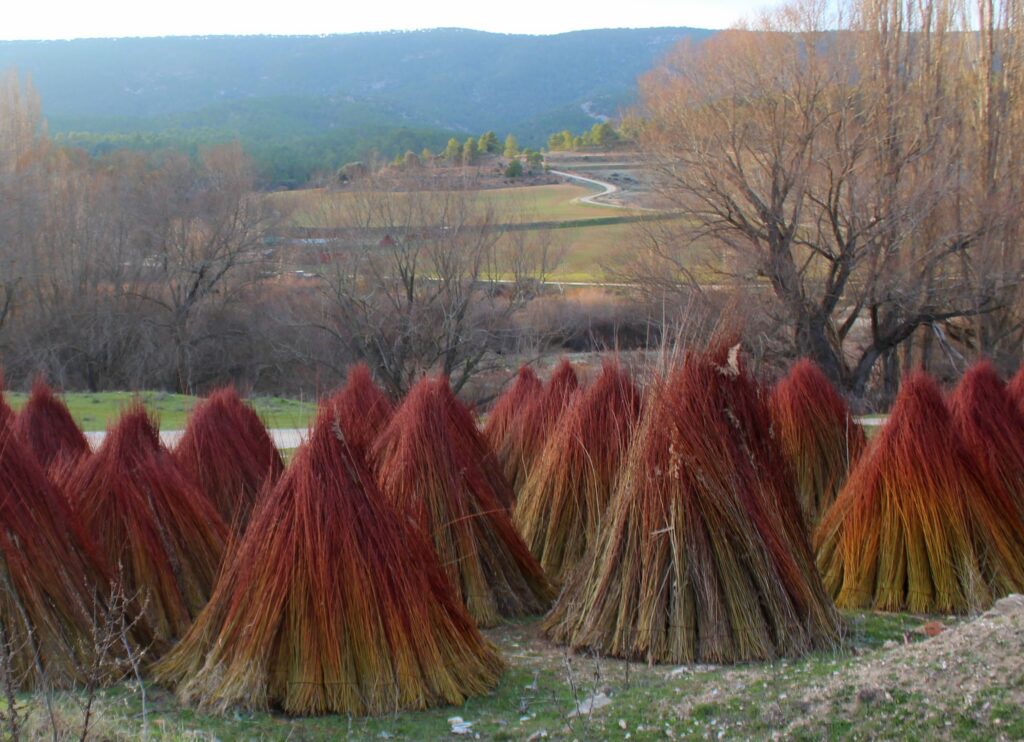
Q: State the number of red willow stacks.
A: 15